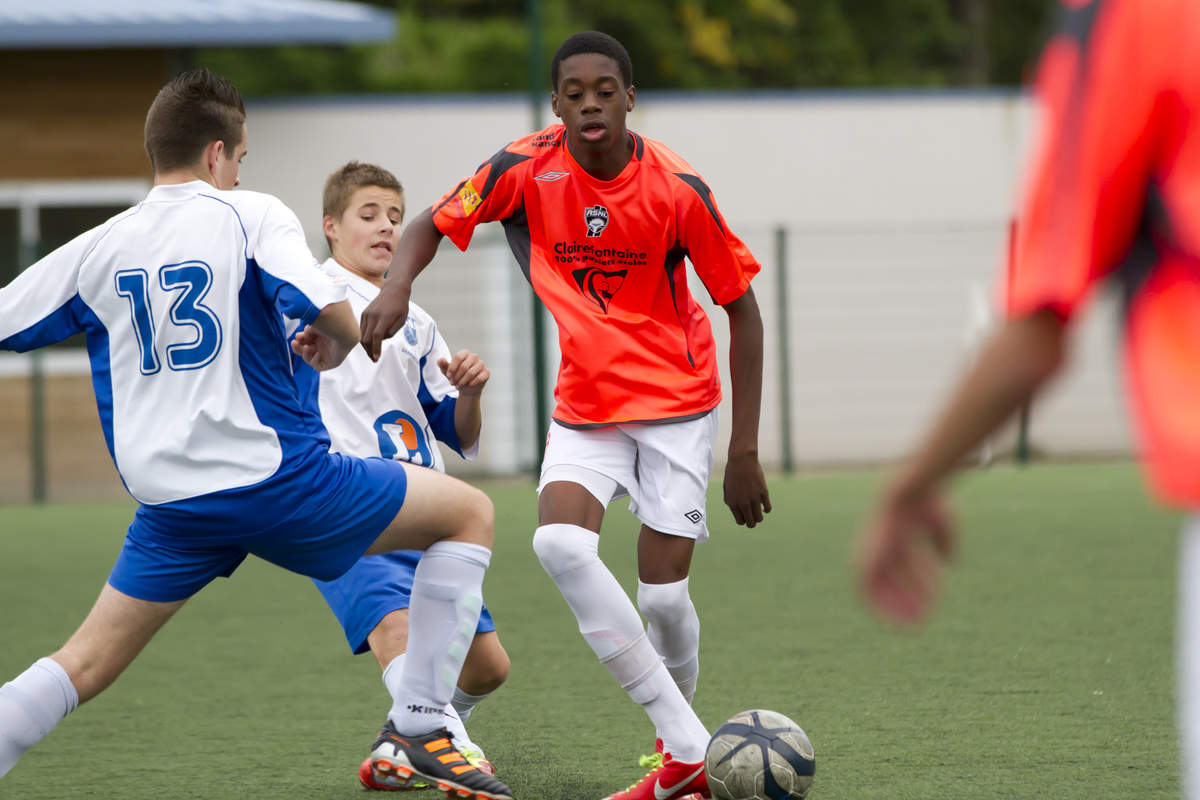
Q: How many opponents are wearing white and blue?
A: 2